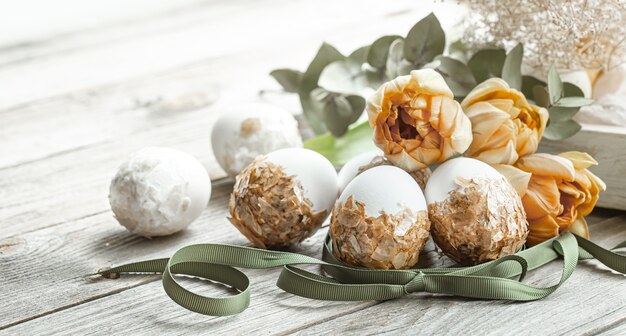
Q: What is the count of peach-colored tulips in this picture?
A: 3